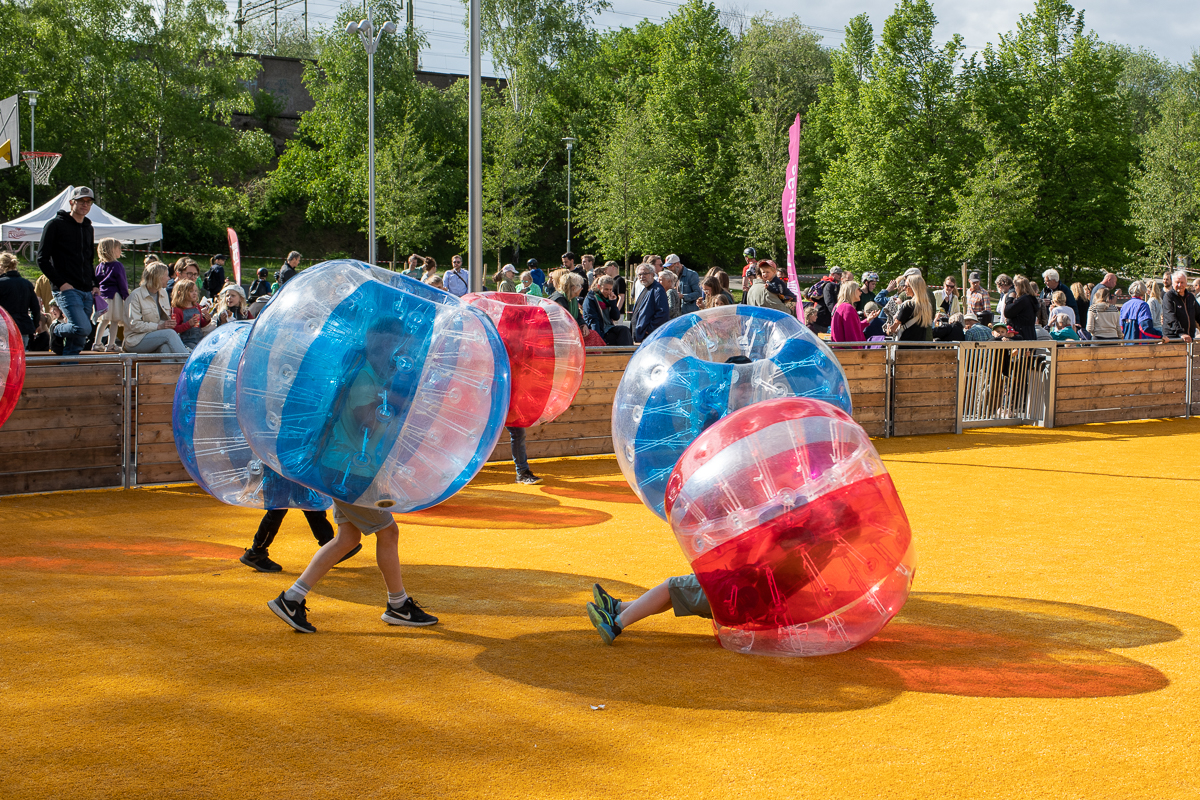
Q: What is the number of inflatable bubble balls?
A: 6